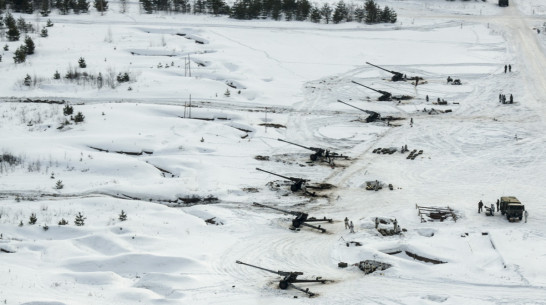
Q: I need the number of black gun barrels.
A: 7